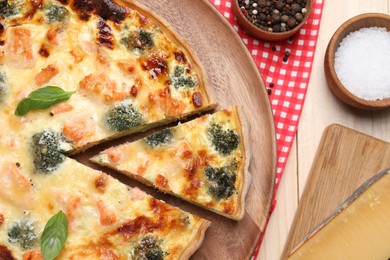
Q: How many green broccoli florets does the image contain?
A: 12